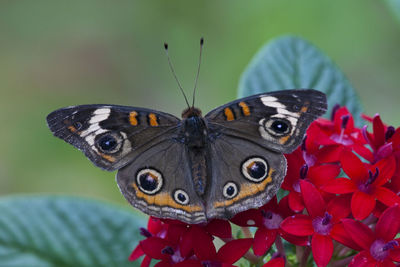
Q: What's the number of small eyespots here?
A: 2